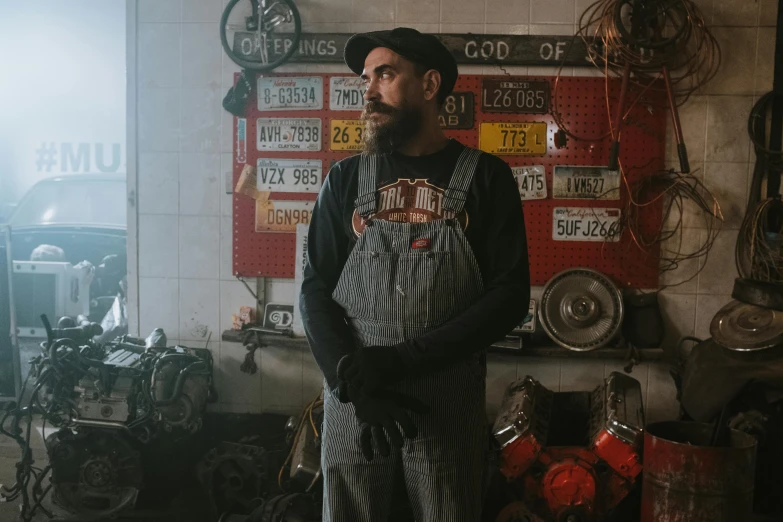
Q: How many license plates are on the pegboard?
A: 12